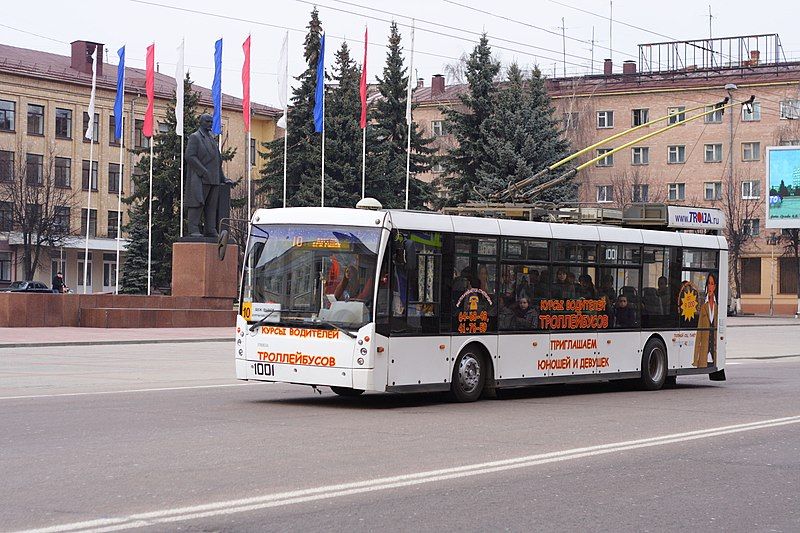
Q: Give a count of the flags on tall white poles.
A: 10